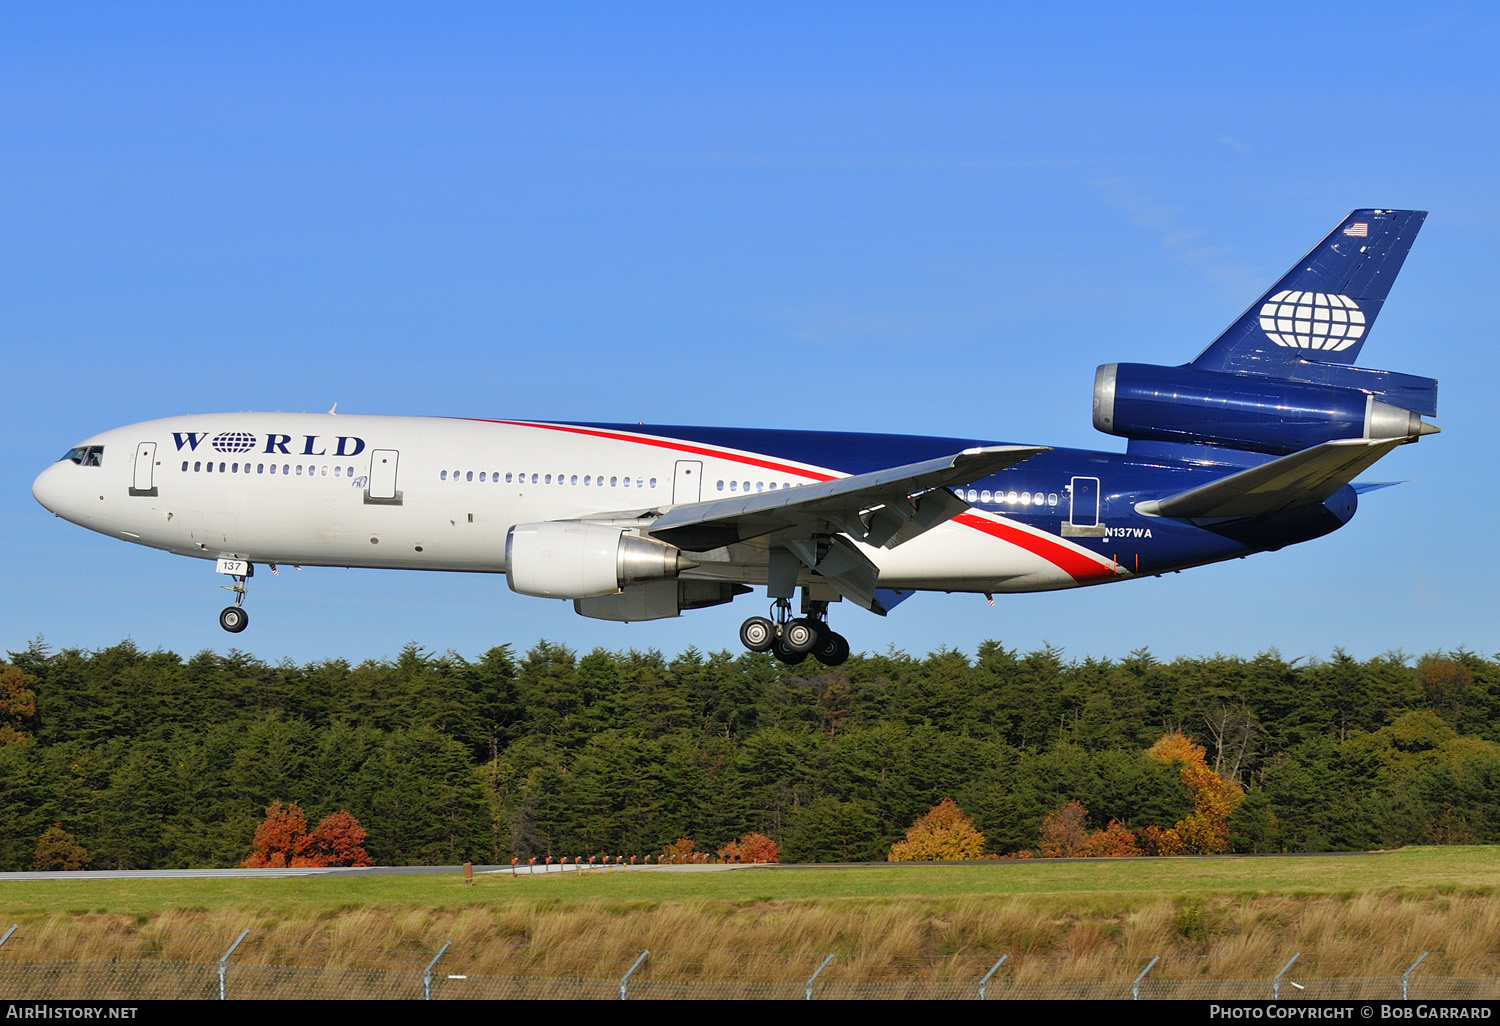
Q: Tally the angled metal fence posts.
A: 9